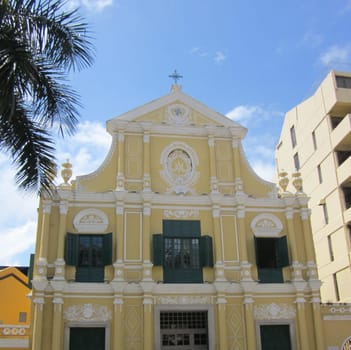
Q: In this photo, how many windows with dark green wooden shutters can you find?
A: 3